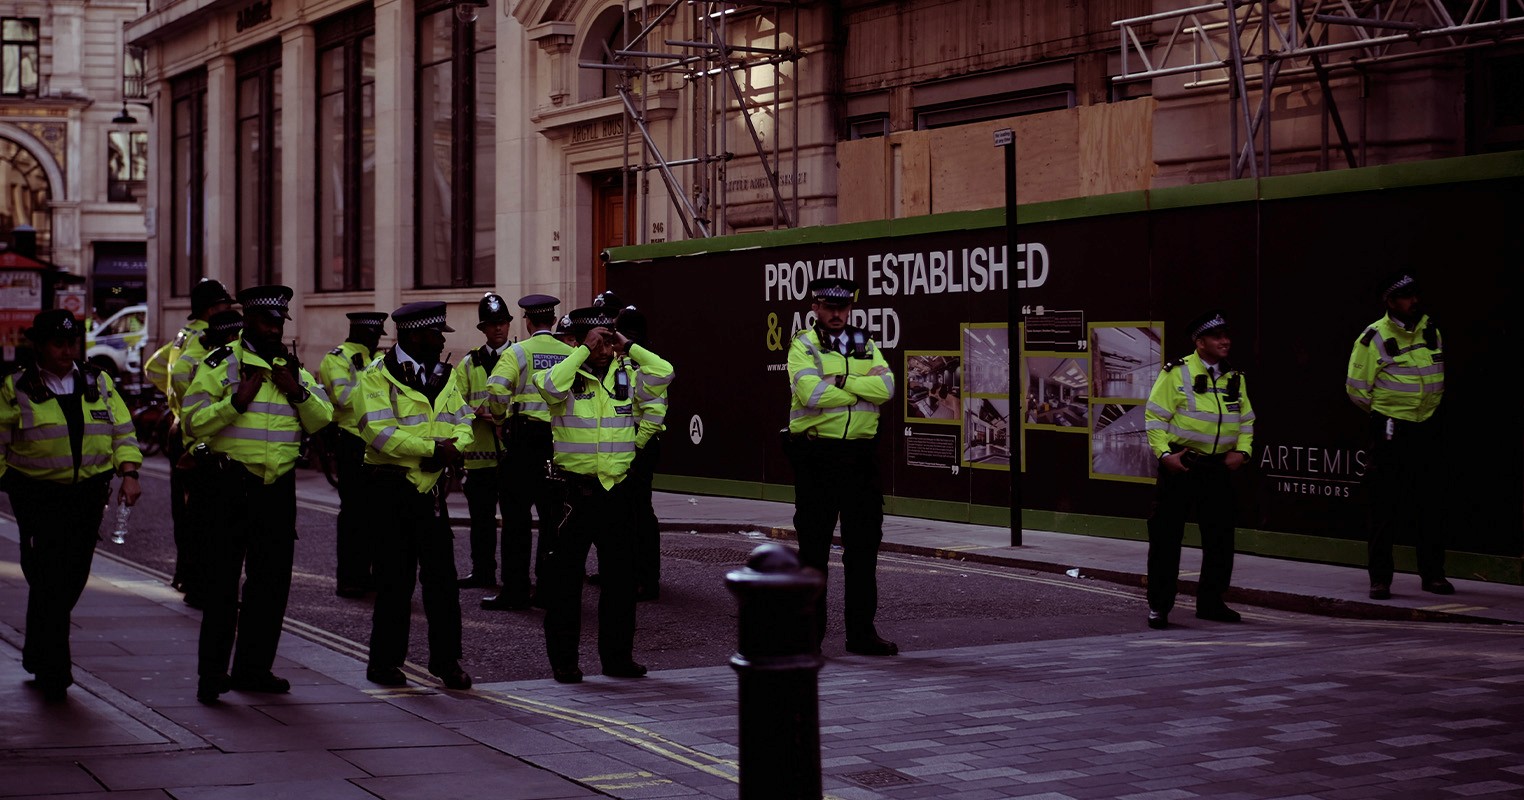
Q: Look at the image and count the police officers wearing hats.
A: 15